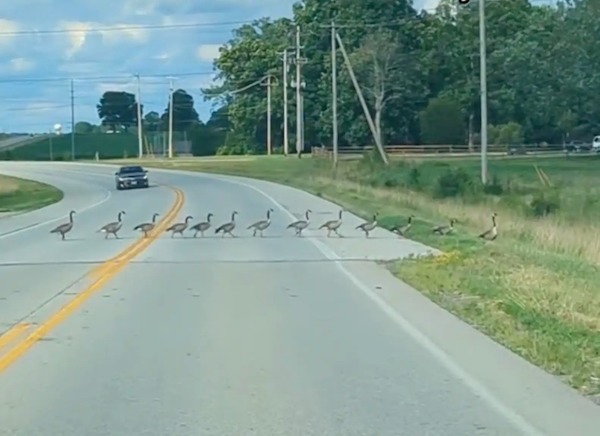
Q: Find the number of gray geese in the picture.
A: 13